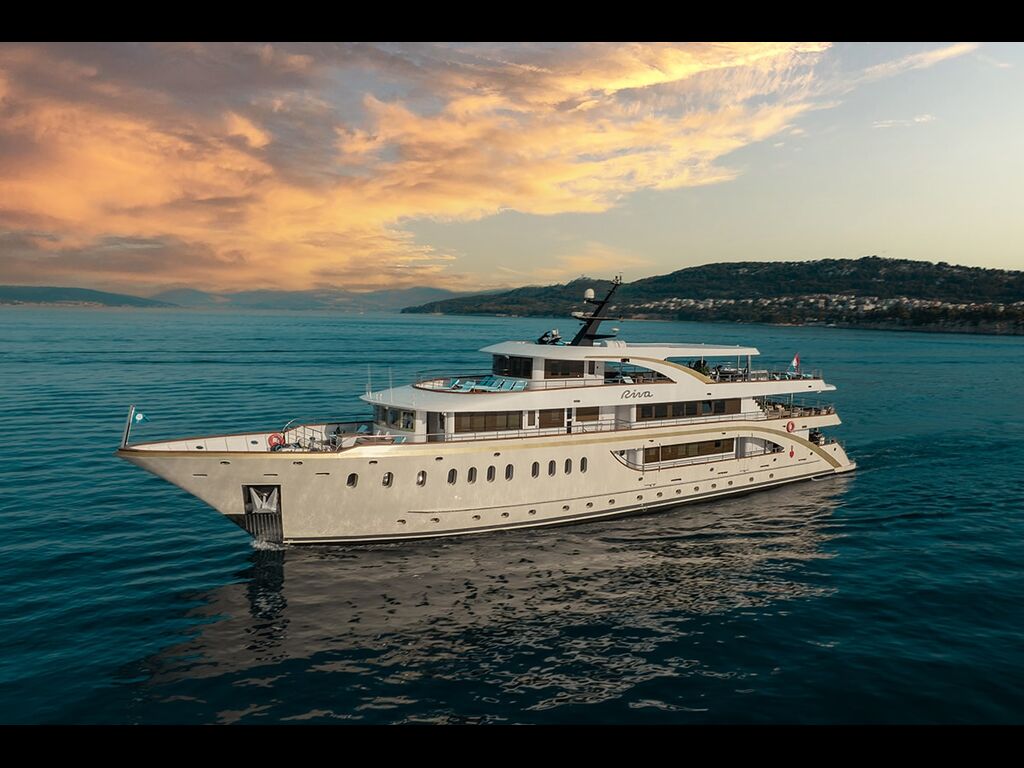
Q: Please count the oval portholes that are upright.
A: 11